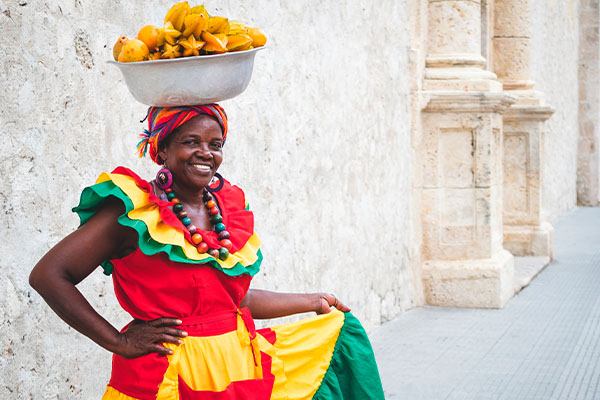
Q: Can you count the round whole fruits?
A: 4